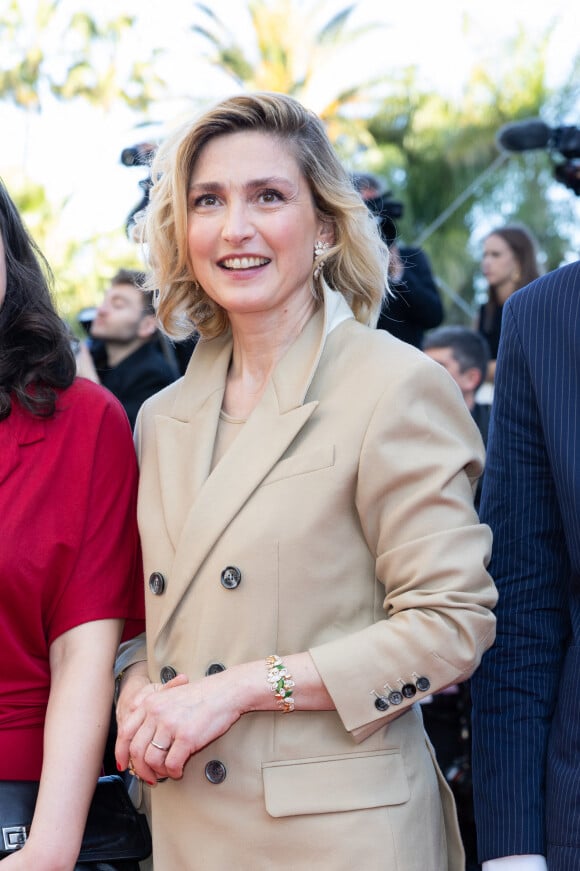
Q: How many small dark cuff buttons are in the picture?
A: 4